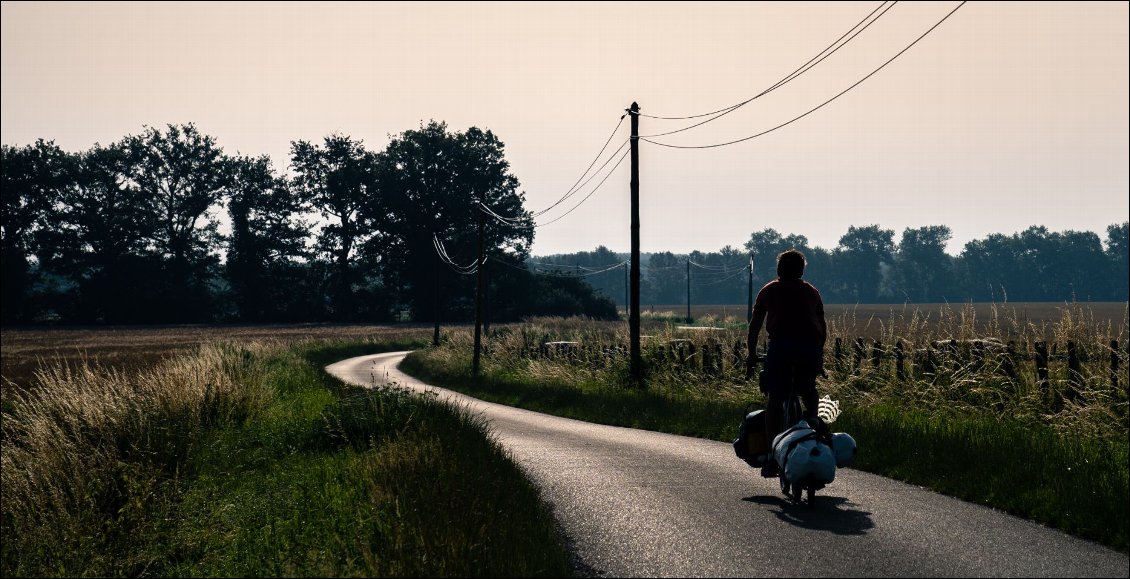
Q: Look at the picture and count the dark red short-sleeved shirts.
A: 1